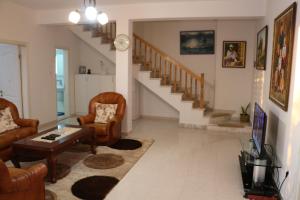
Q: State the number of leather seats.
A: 3